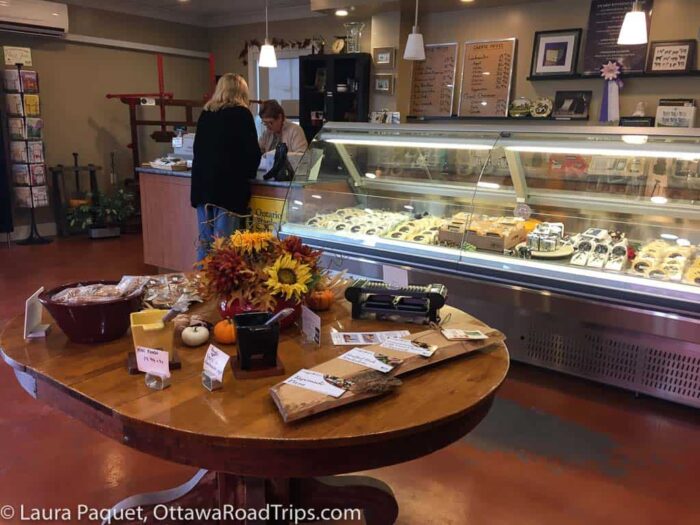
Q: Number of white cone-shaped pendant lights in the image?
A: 3